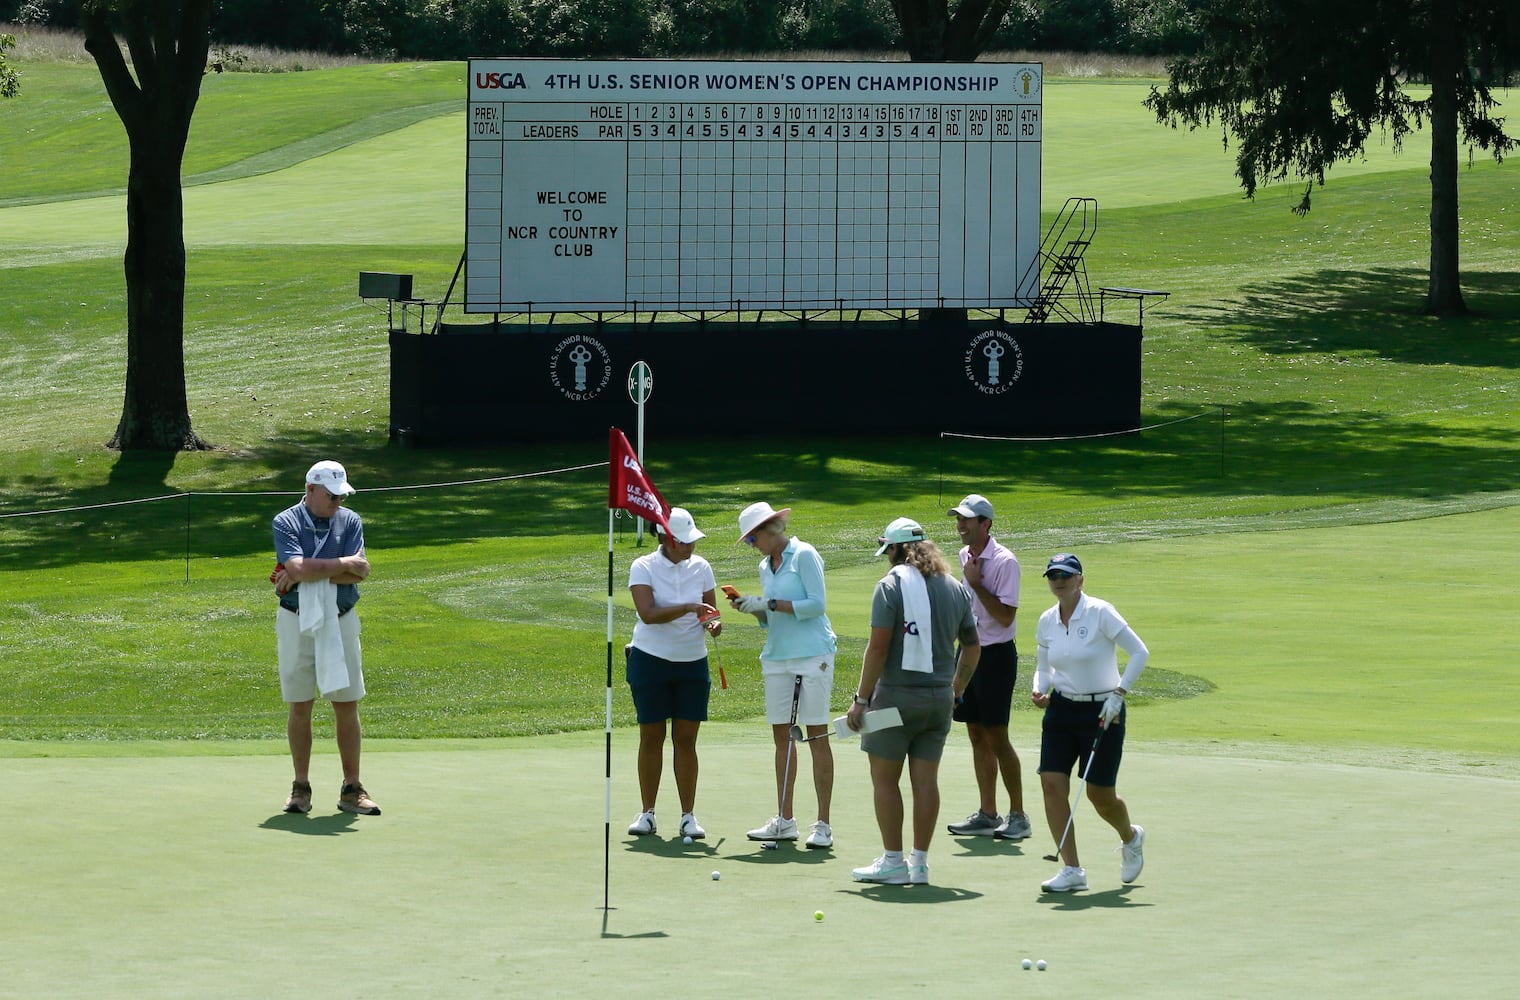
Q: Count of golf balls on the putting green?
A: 5